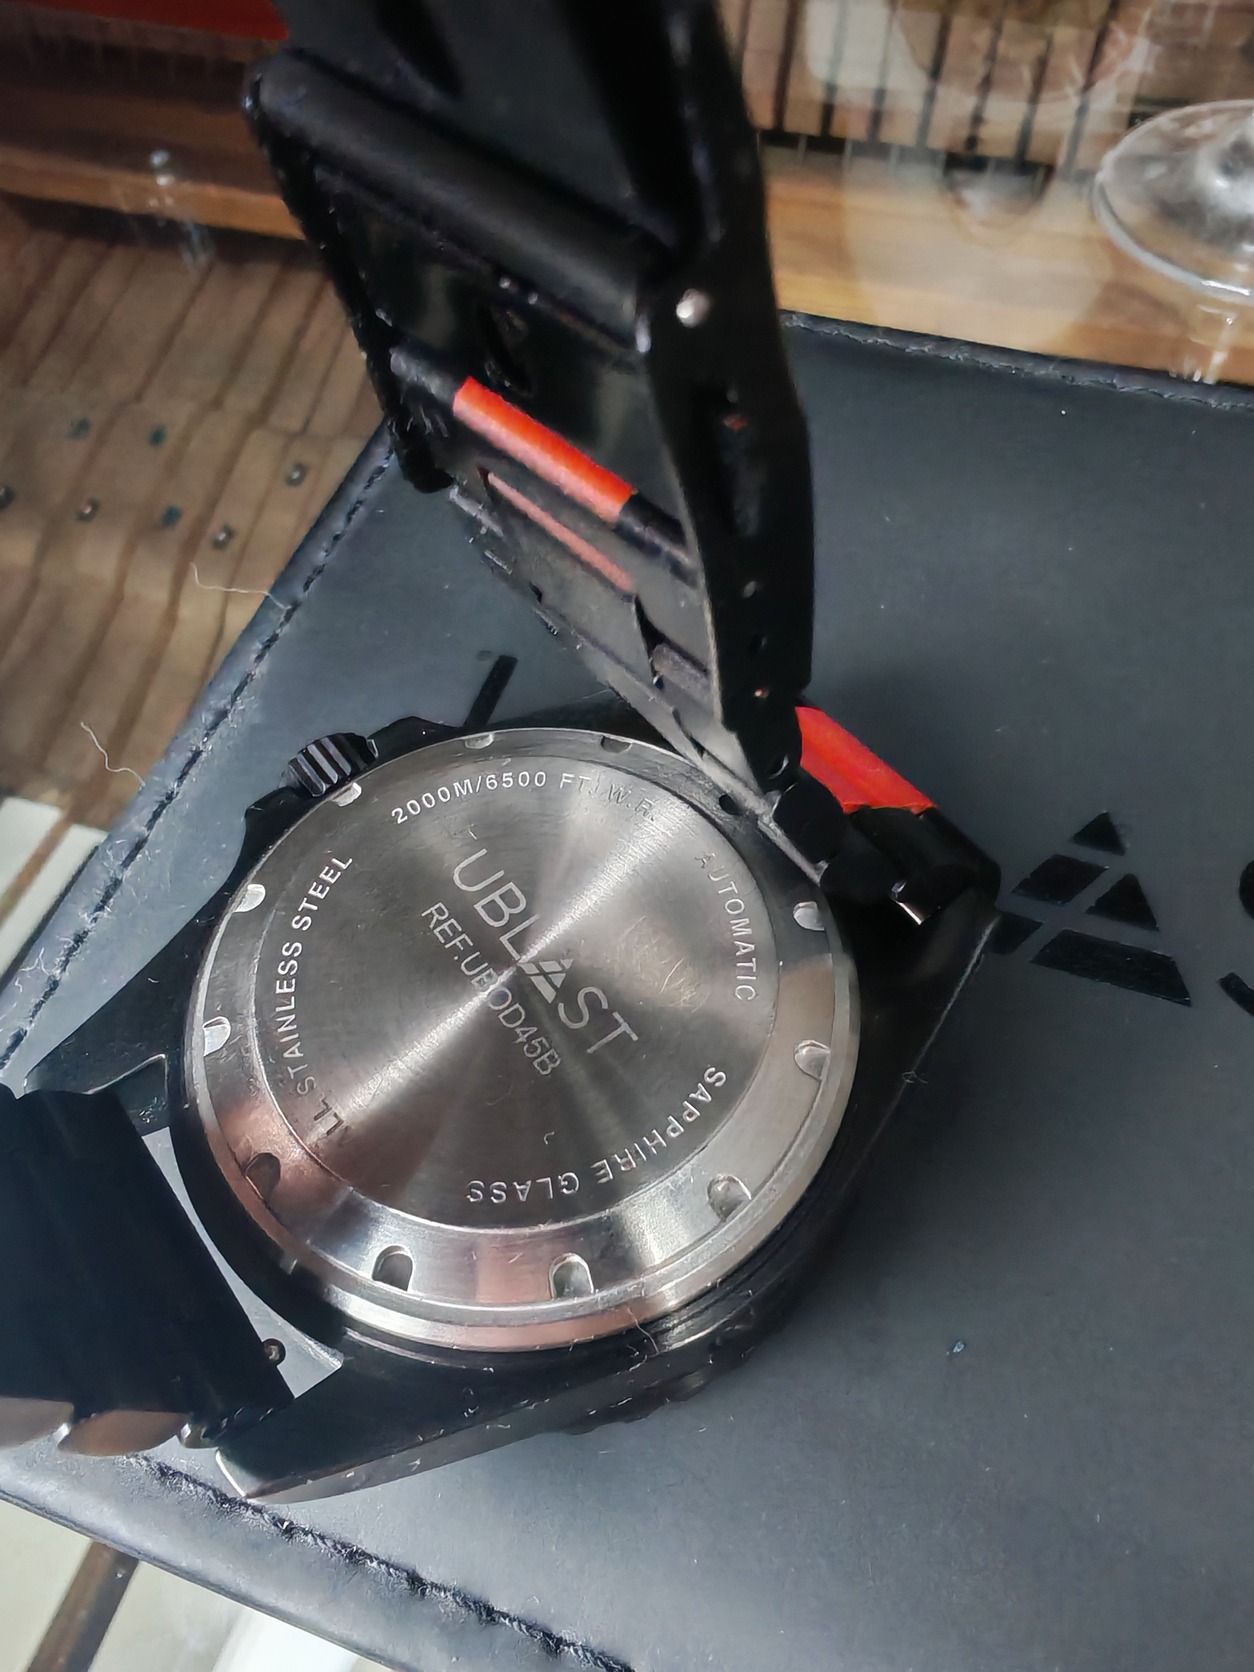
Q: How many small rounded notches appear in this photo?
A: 12